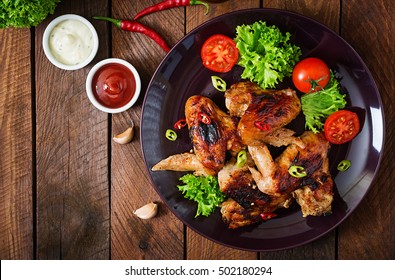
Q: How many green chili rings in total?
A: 5